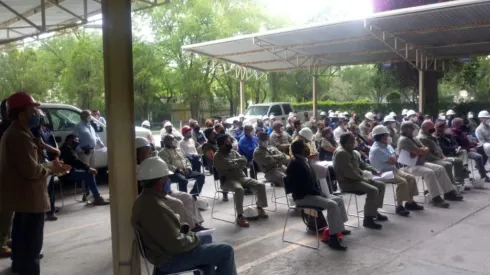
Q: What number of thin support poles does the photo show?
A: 3